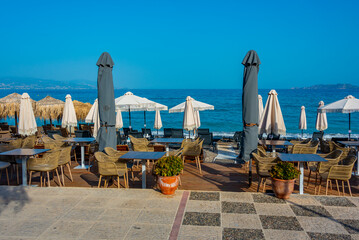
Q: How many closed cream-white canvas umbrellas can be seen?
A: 11